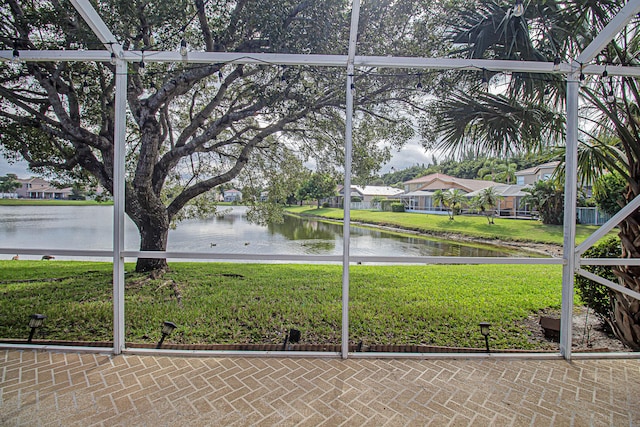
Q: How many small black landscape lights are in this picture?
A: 4